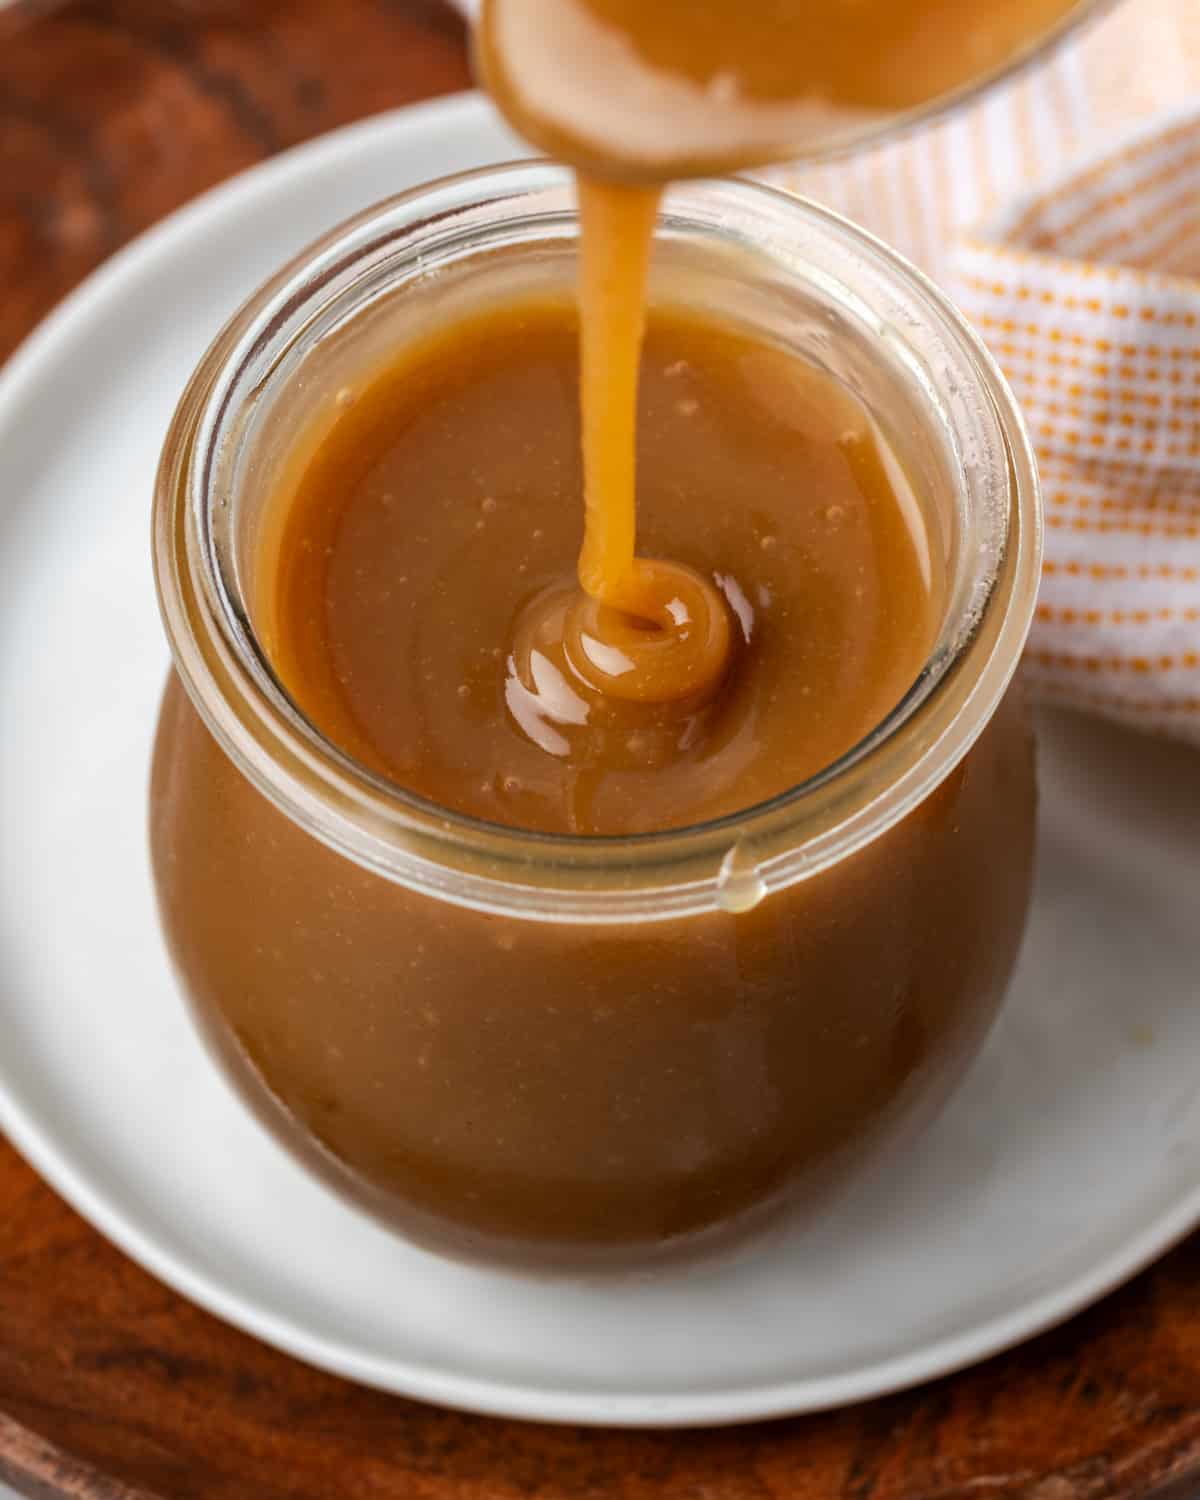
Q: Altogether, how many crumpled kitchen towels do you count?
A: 1